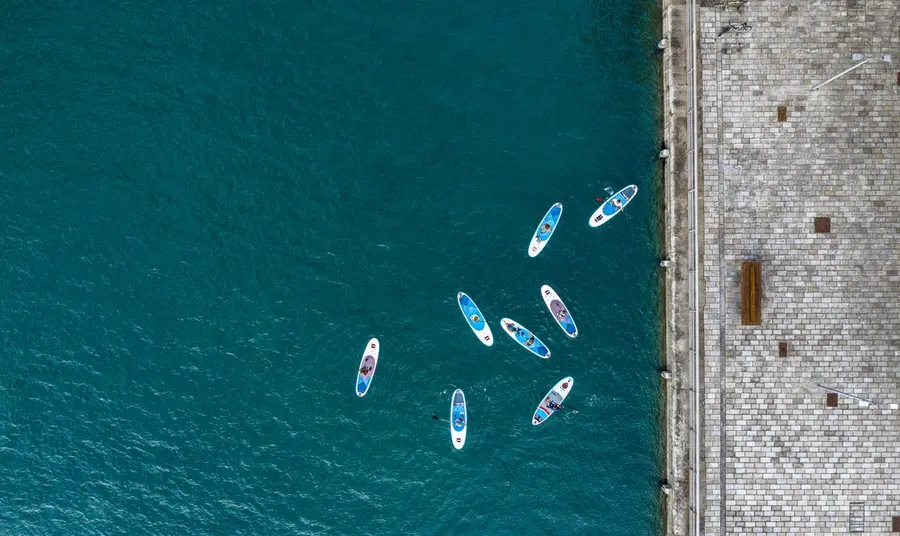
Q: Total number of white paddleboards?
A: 8